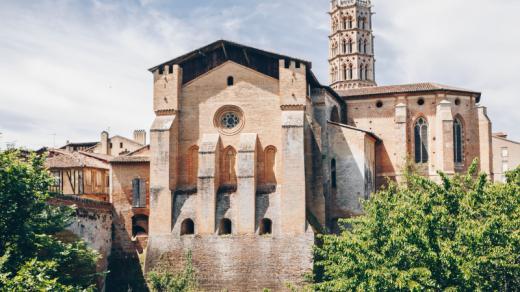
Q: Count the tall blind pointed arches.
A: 3